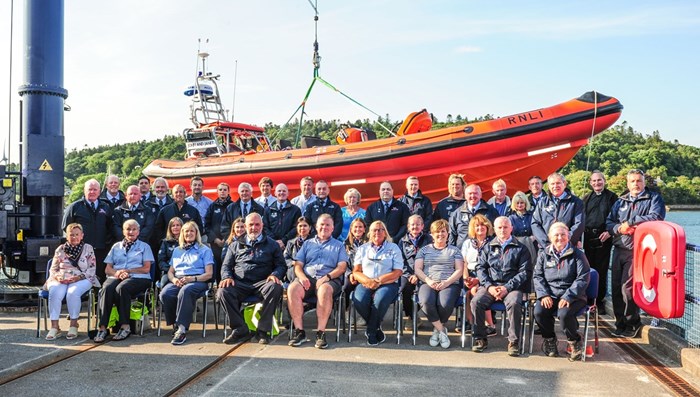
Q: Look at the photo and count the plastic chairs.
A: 9